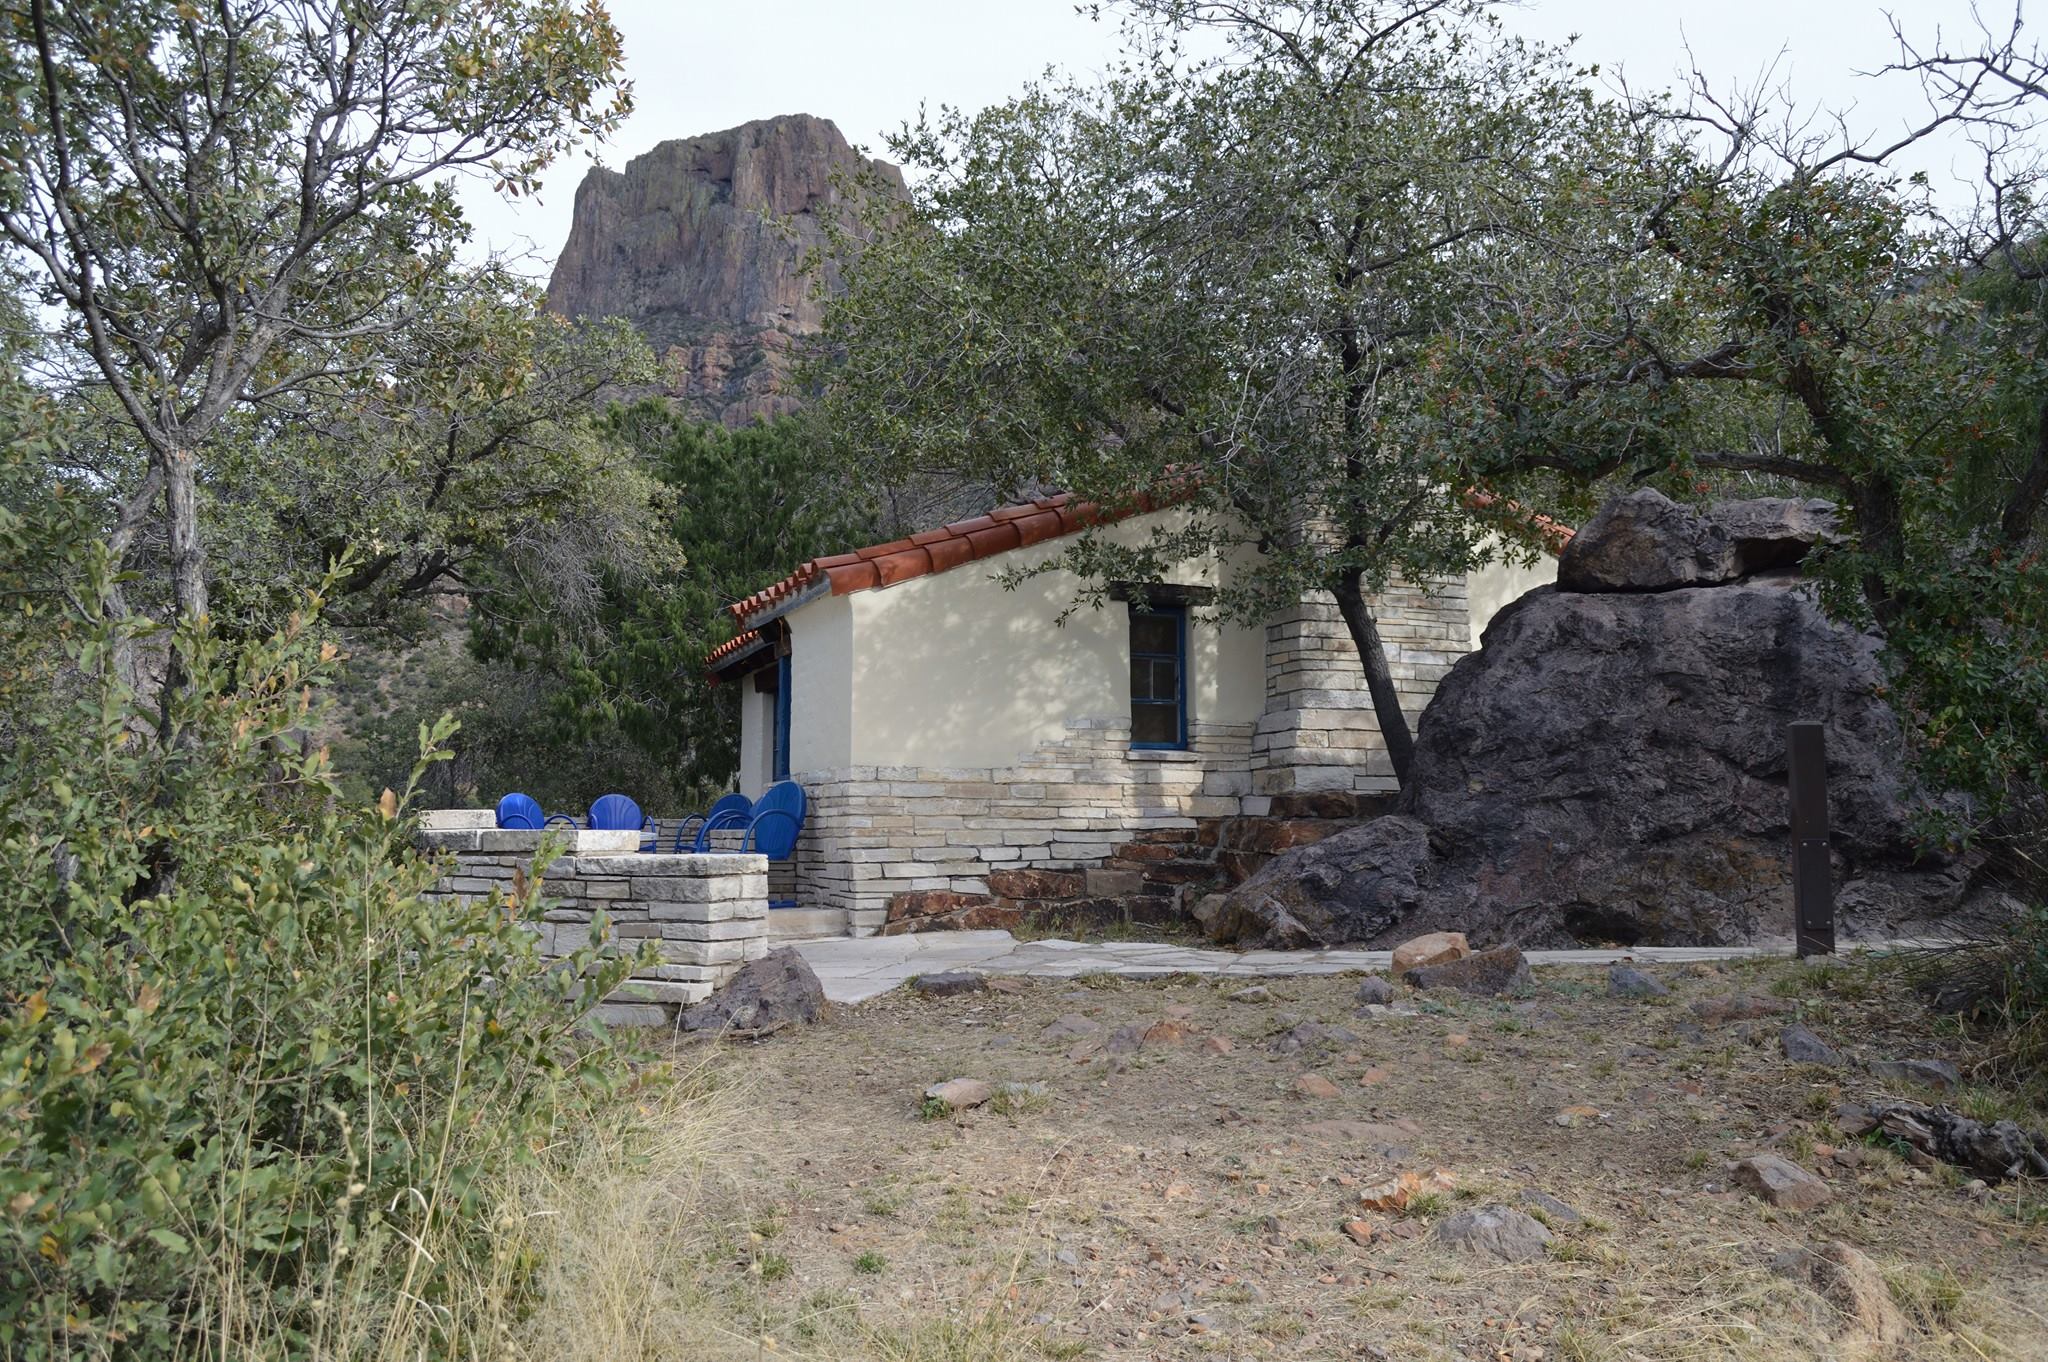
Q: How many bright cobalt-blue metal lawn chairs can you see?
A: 4